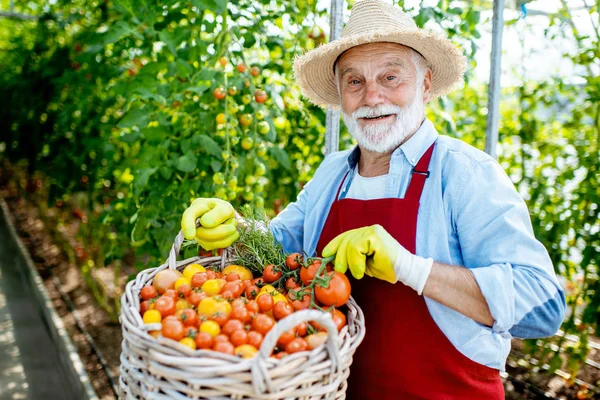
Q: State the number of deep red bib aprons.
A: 1